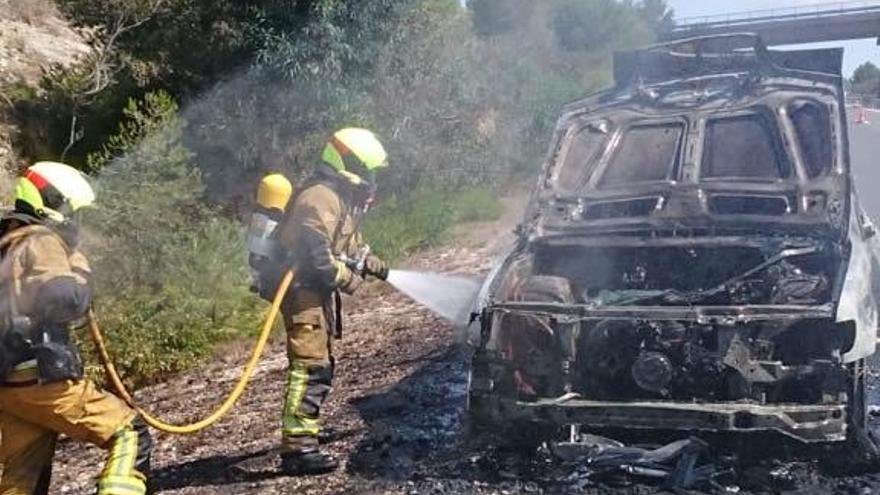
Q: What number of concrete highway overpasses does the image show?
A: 1